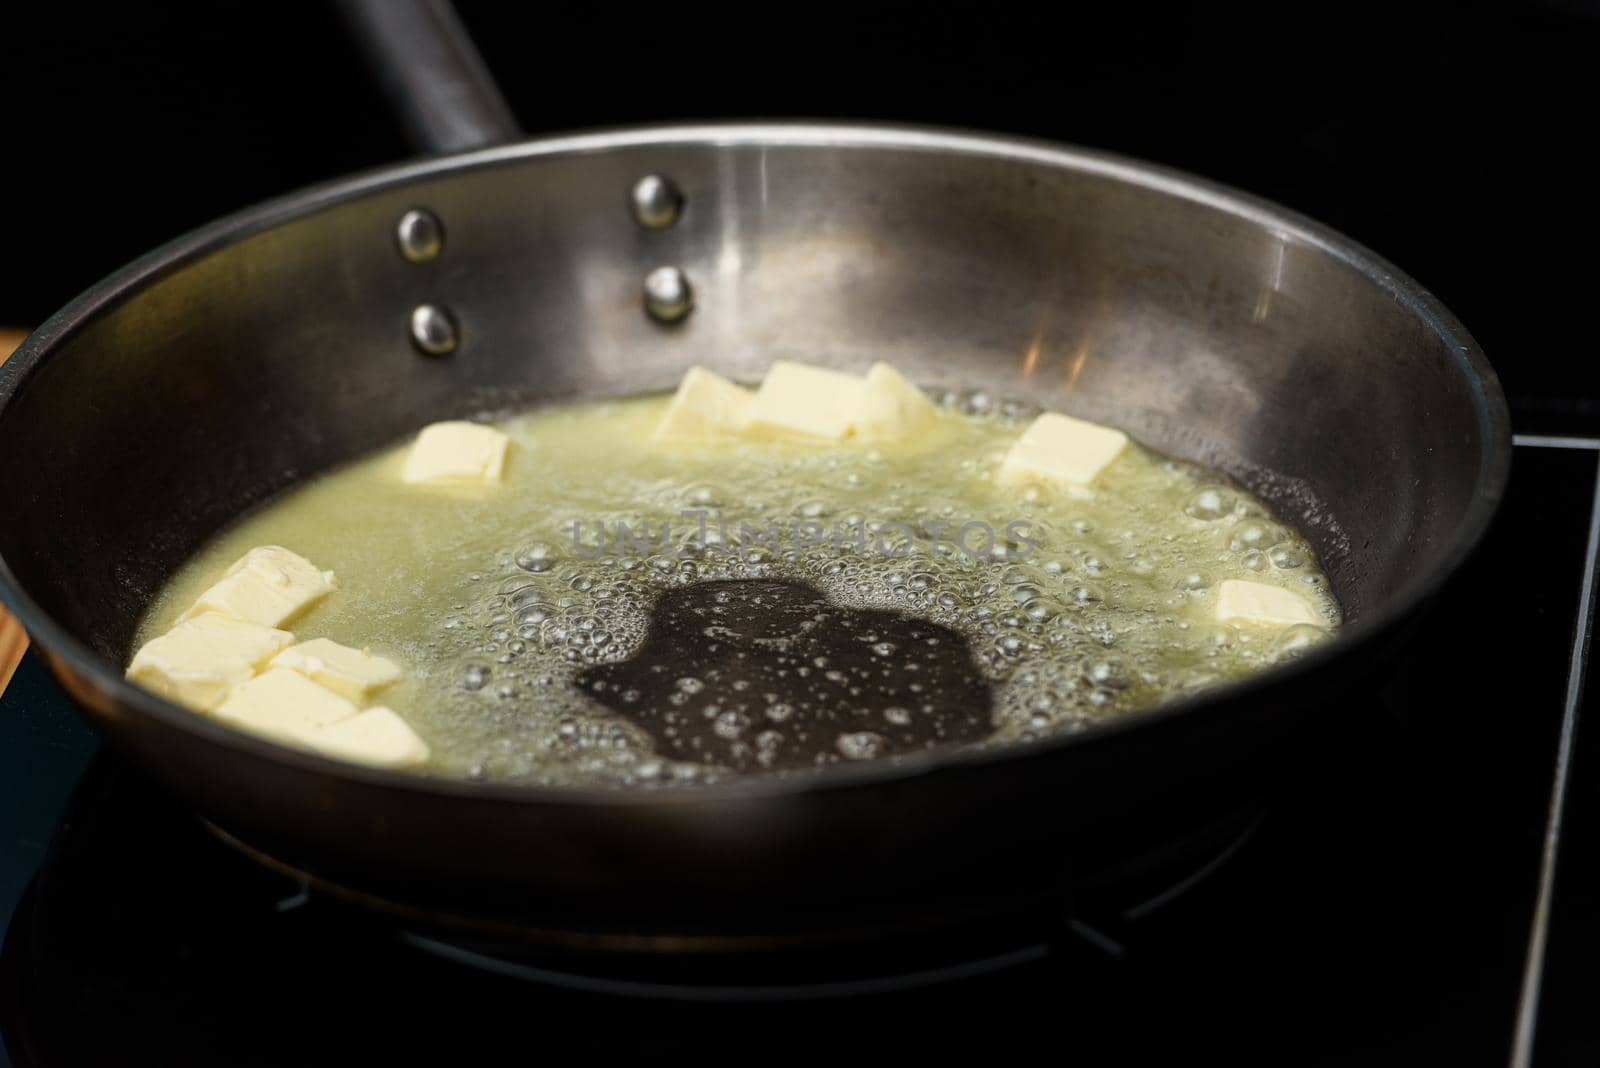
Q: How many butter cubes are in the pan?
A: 11